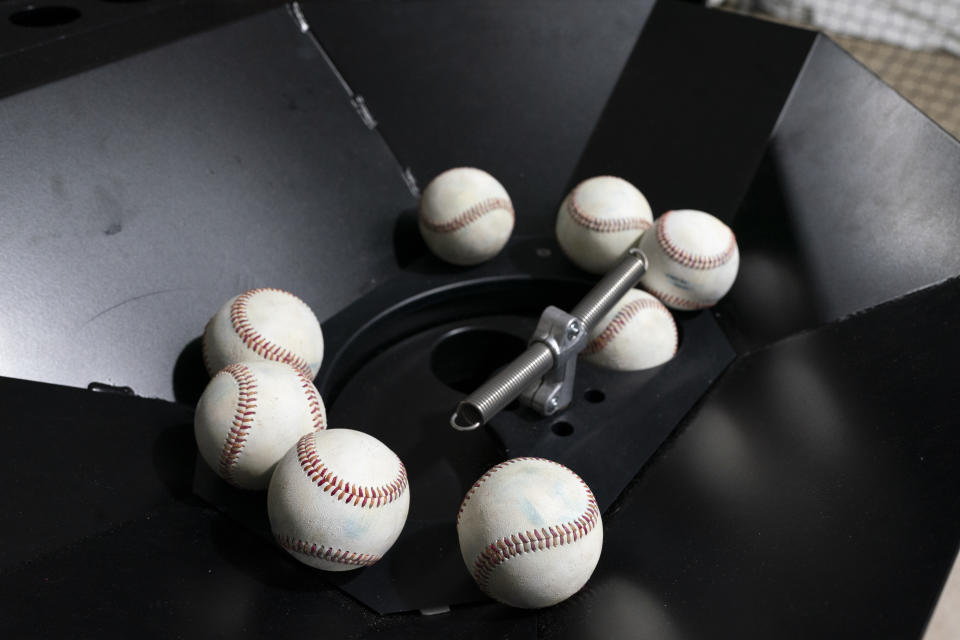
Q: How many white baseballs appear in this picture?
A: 8